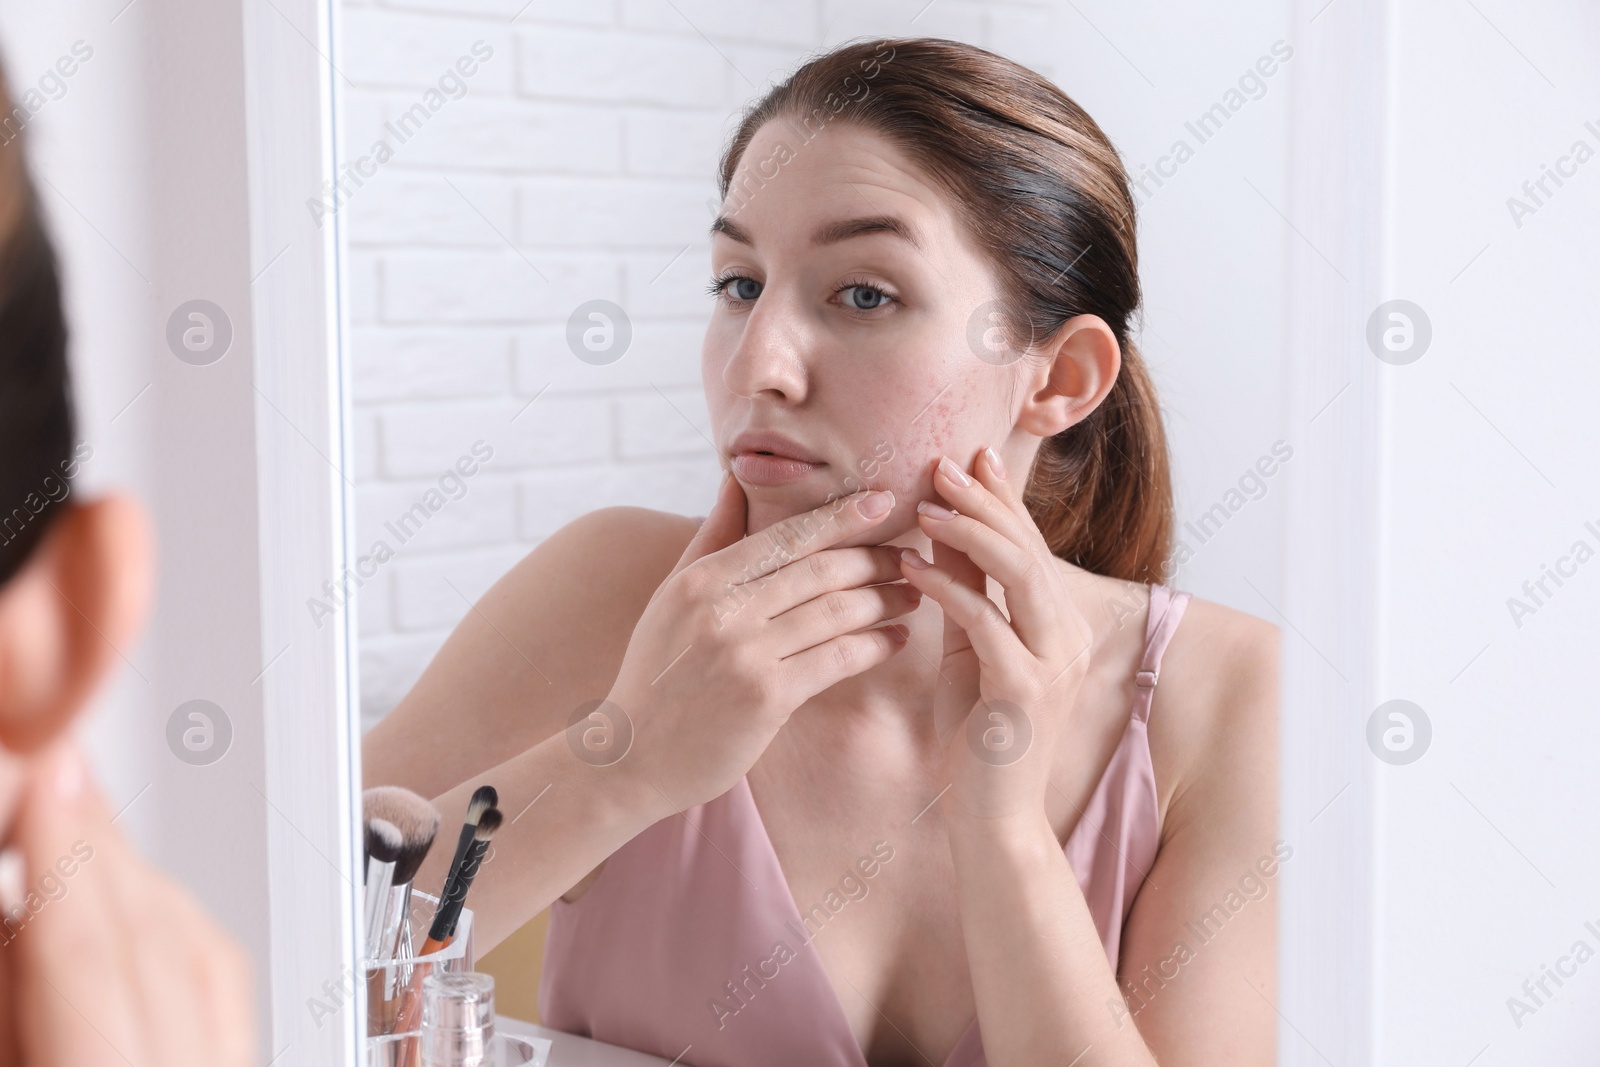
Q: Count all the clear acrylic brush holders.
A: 1